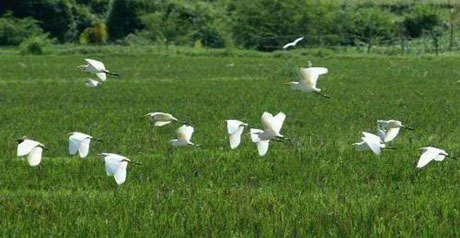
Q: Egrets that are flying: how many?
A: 15